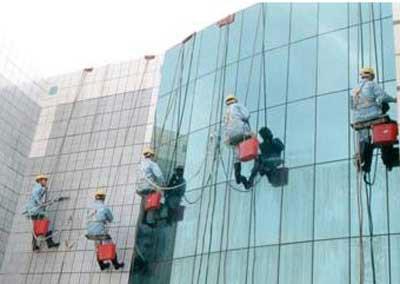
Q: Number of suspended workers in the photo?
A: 5